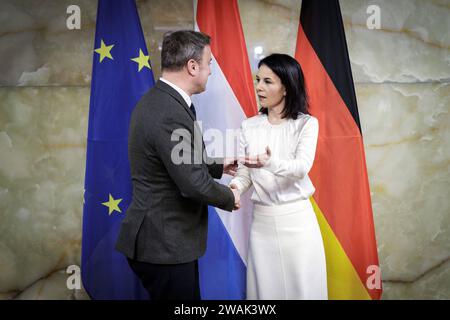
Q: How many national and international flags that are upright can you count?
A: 3